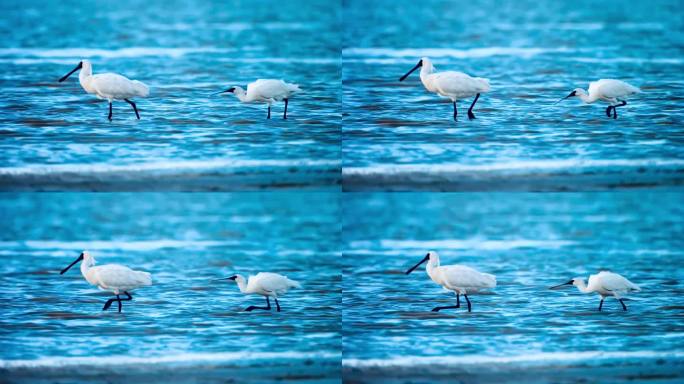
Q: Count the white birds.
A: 8